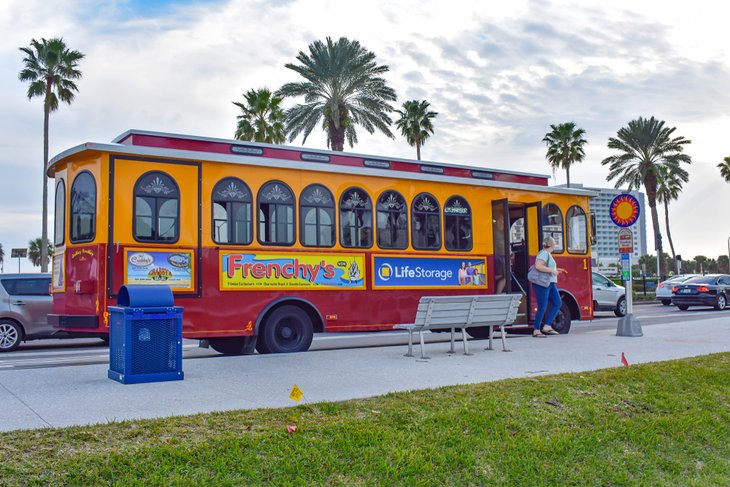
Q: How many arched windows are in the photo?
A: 12